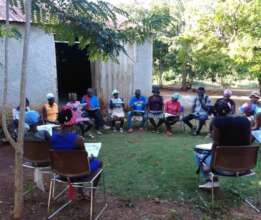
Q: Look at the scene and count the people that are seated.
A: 15